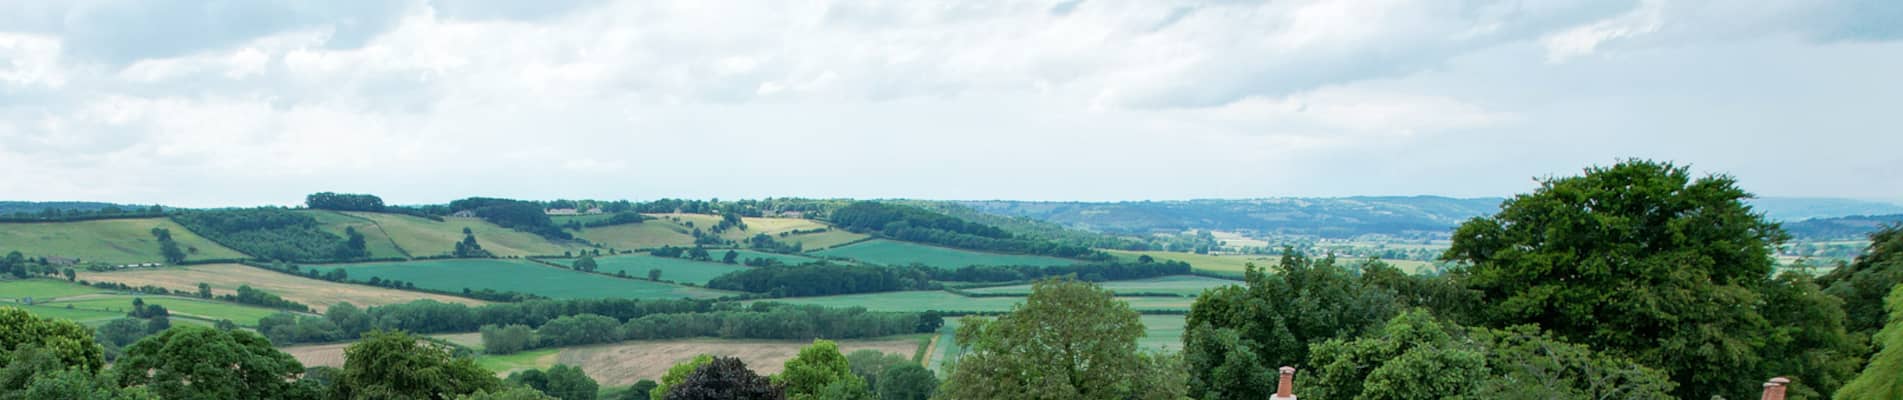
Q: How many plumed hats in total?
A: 0